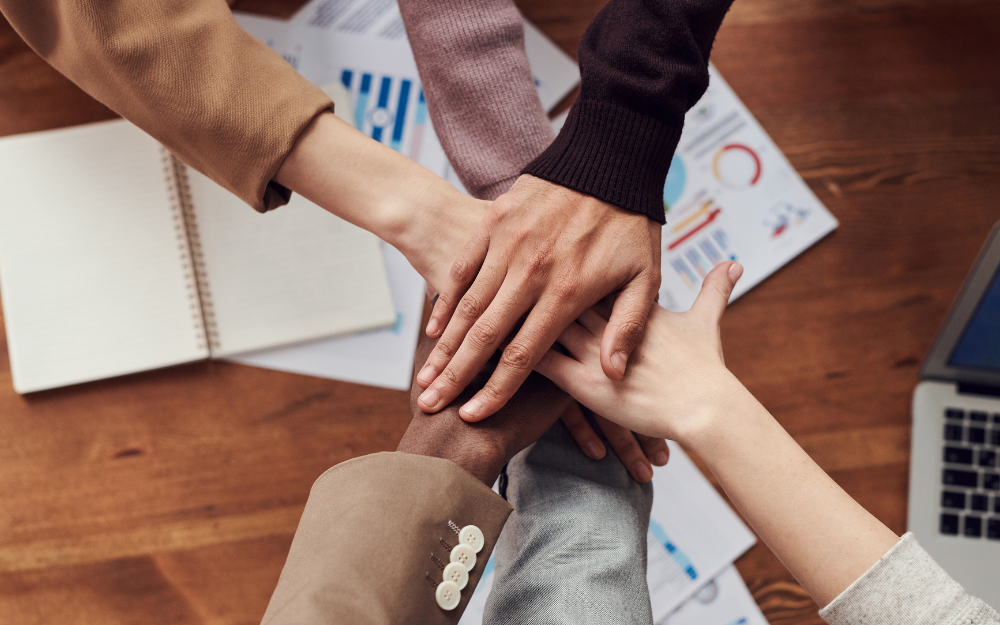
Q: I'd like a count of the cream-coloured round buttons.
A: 4